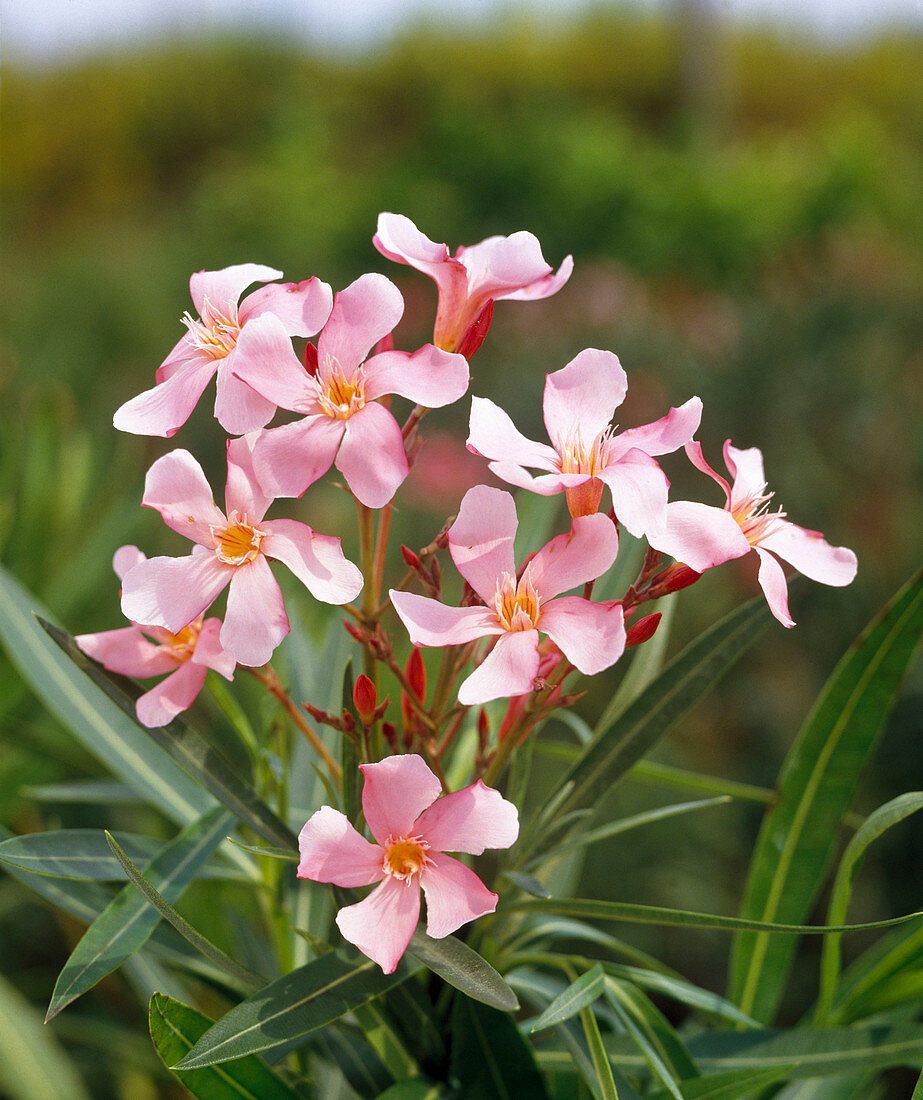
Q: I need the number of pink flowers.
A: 9